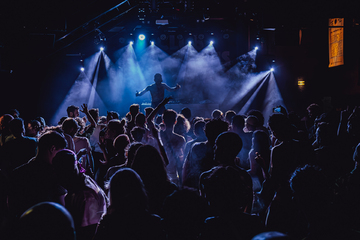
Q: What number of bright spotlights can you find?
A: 9